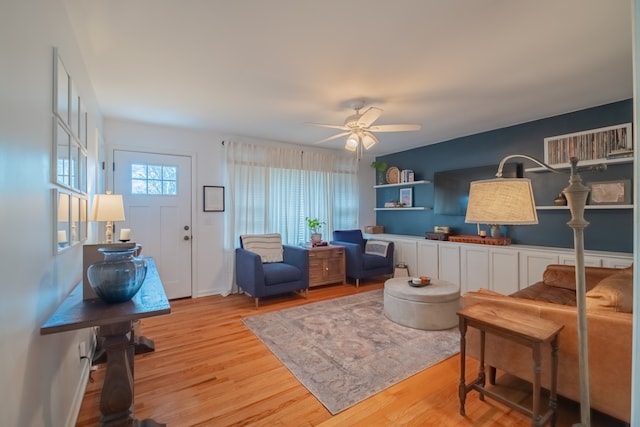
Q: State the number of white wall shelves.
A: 4